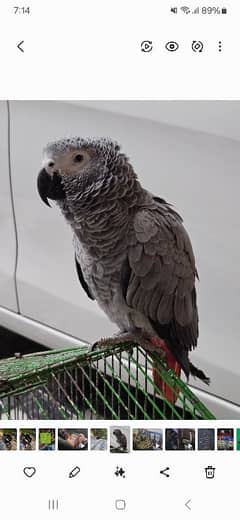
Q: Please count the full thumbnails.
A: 10